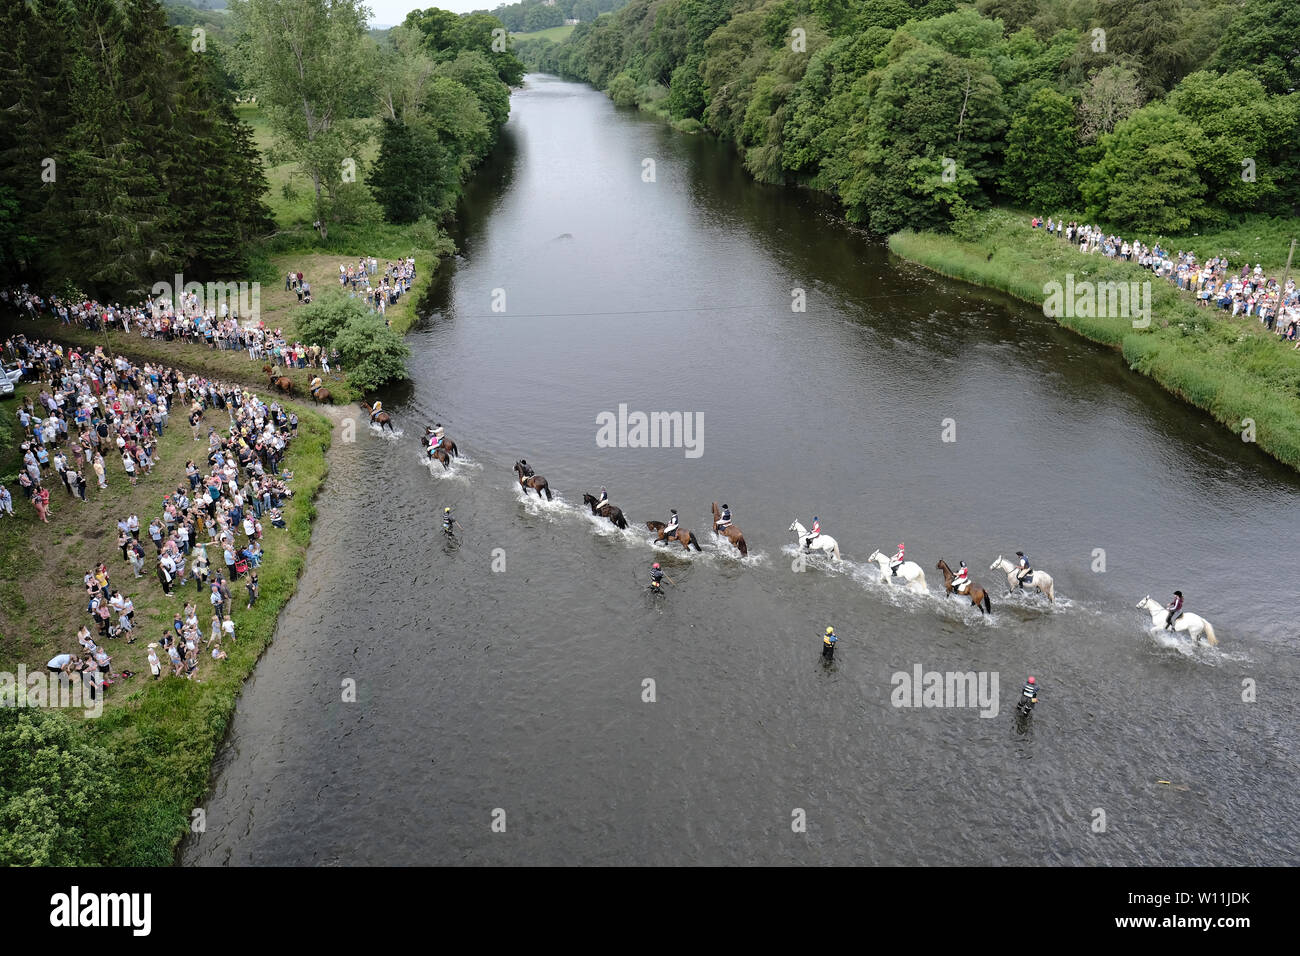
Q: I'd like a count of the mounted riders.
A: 14